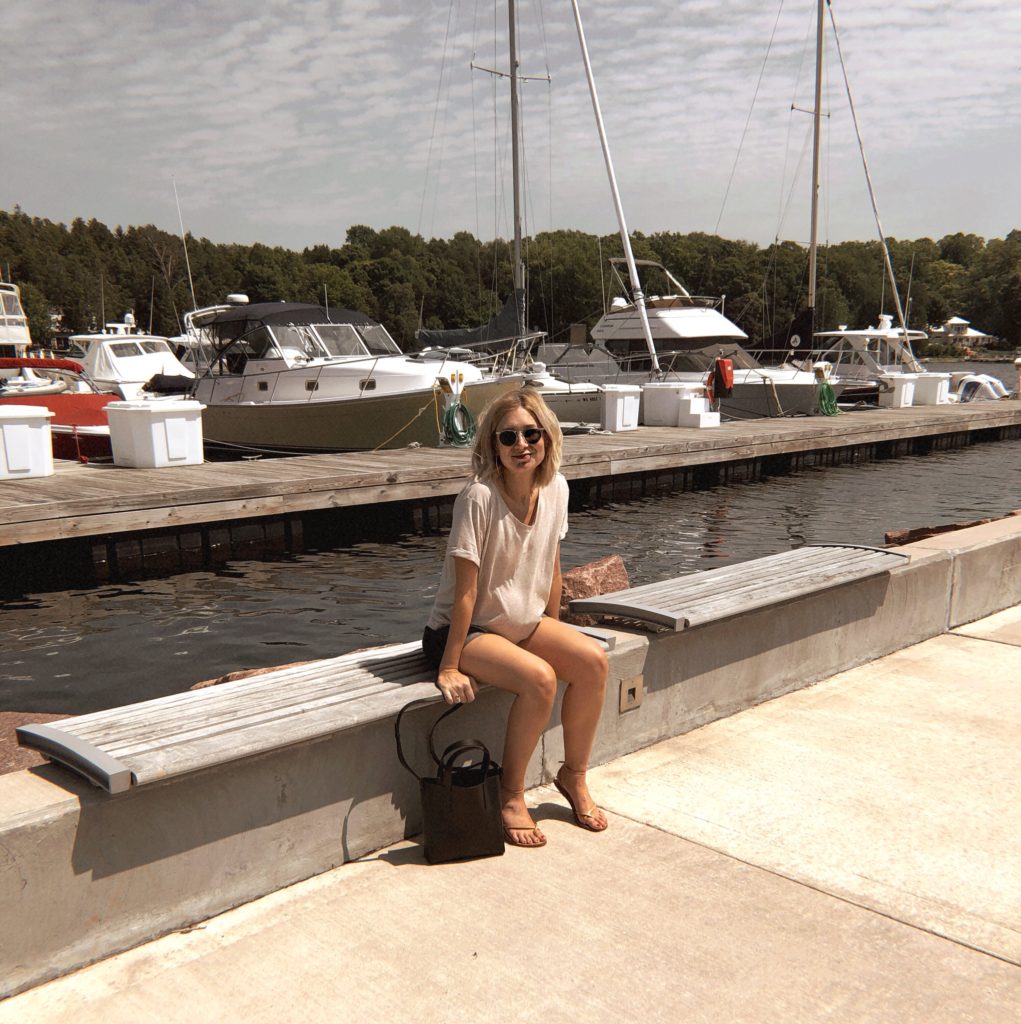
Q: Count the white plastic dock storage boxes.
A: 6